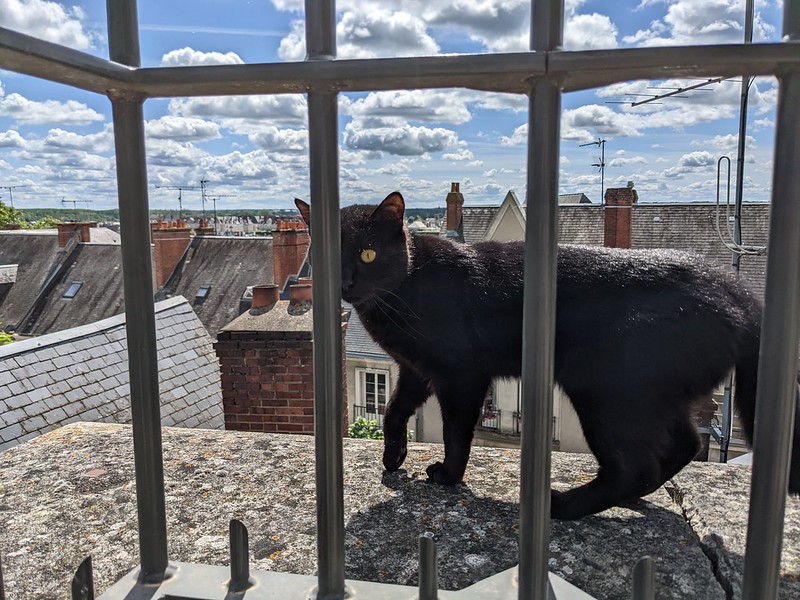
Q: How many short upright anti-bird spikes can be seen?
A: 4